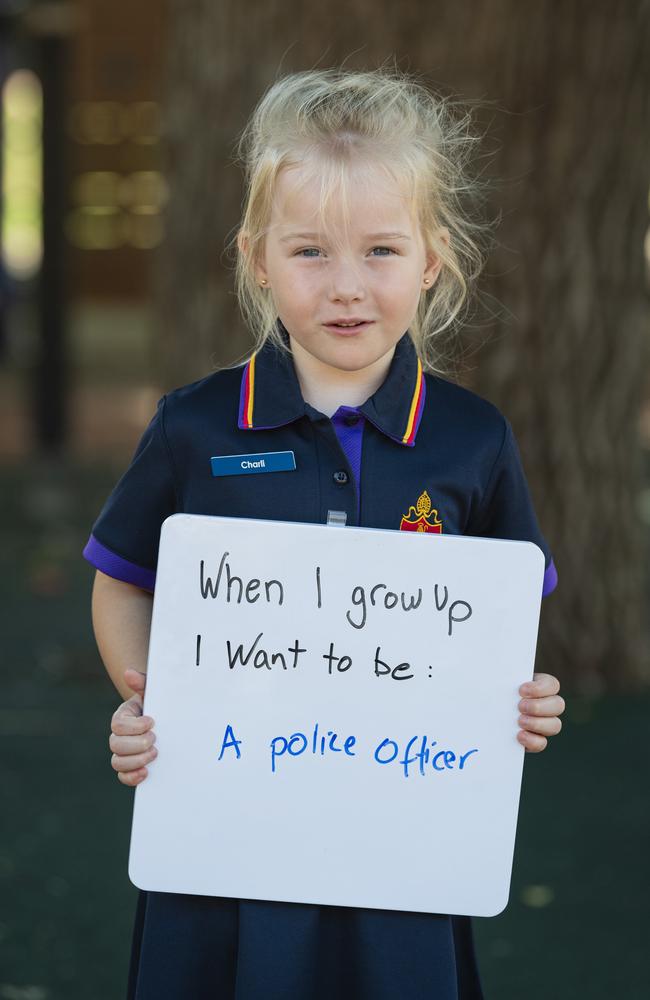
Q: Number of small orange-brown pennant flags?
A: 0